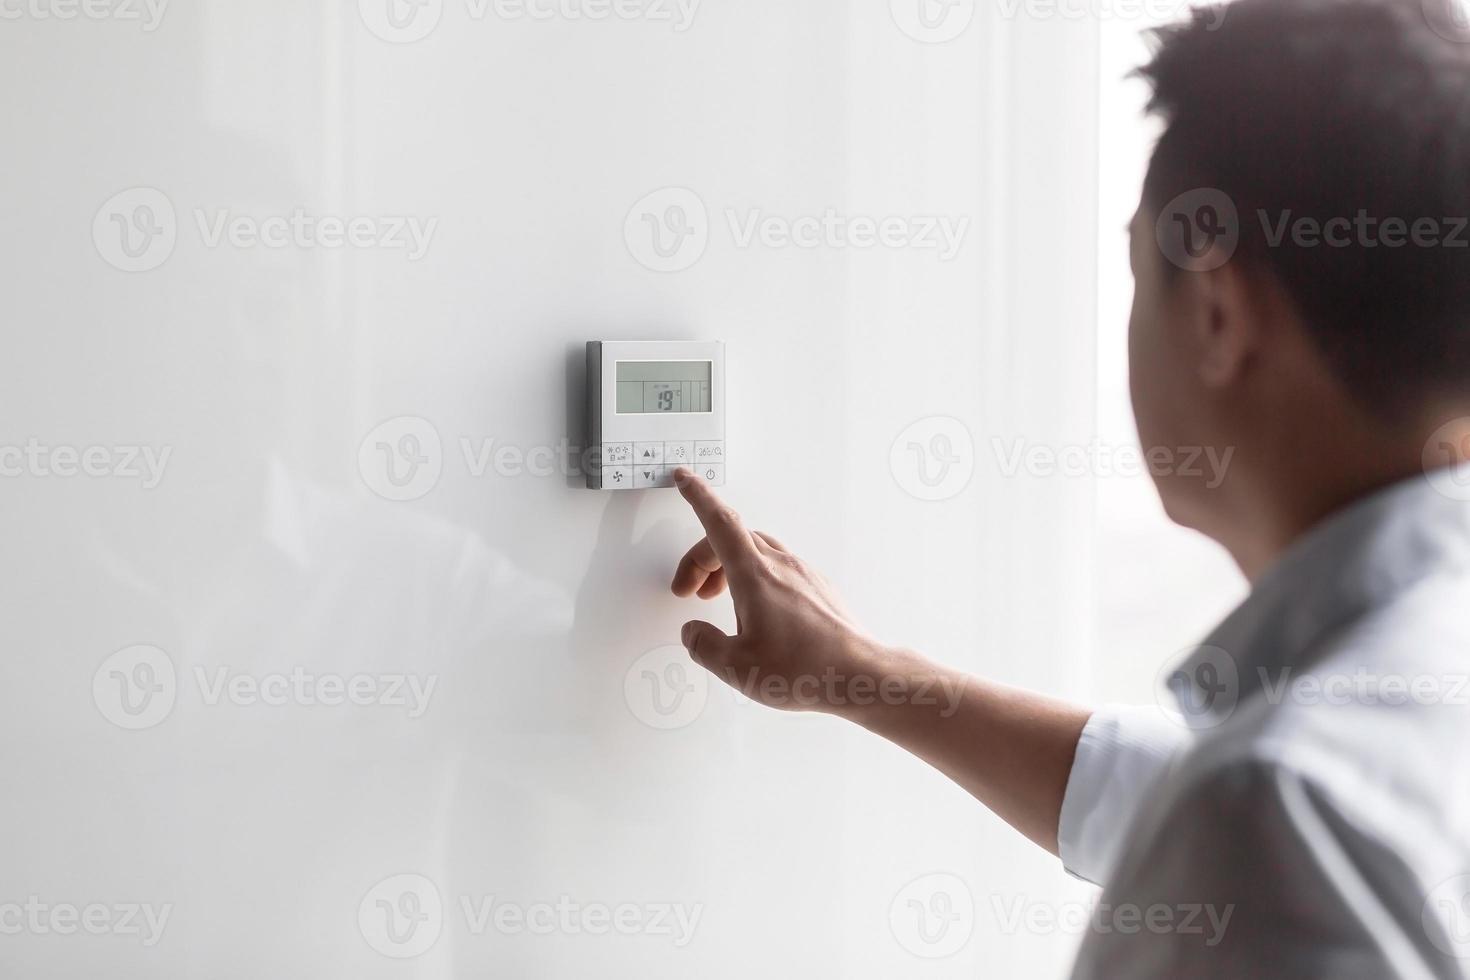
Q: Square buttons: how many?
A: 8